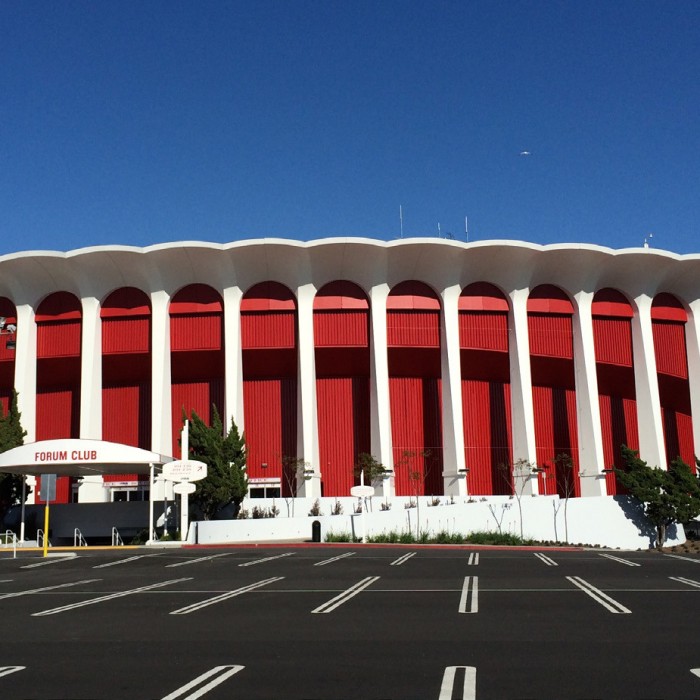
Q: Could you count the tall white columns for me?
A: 11